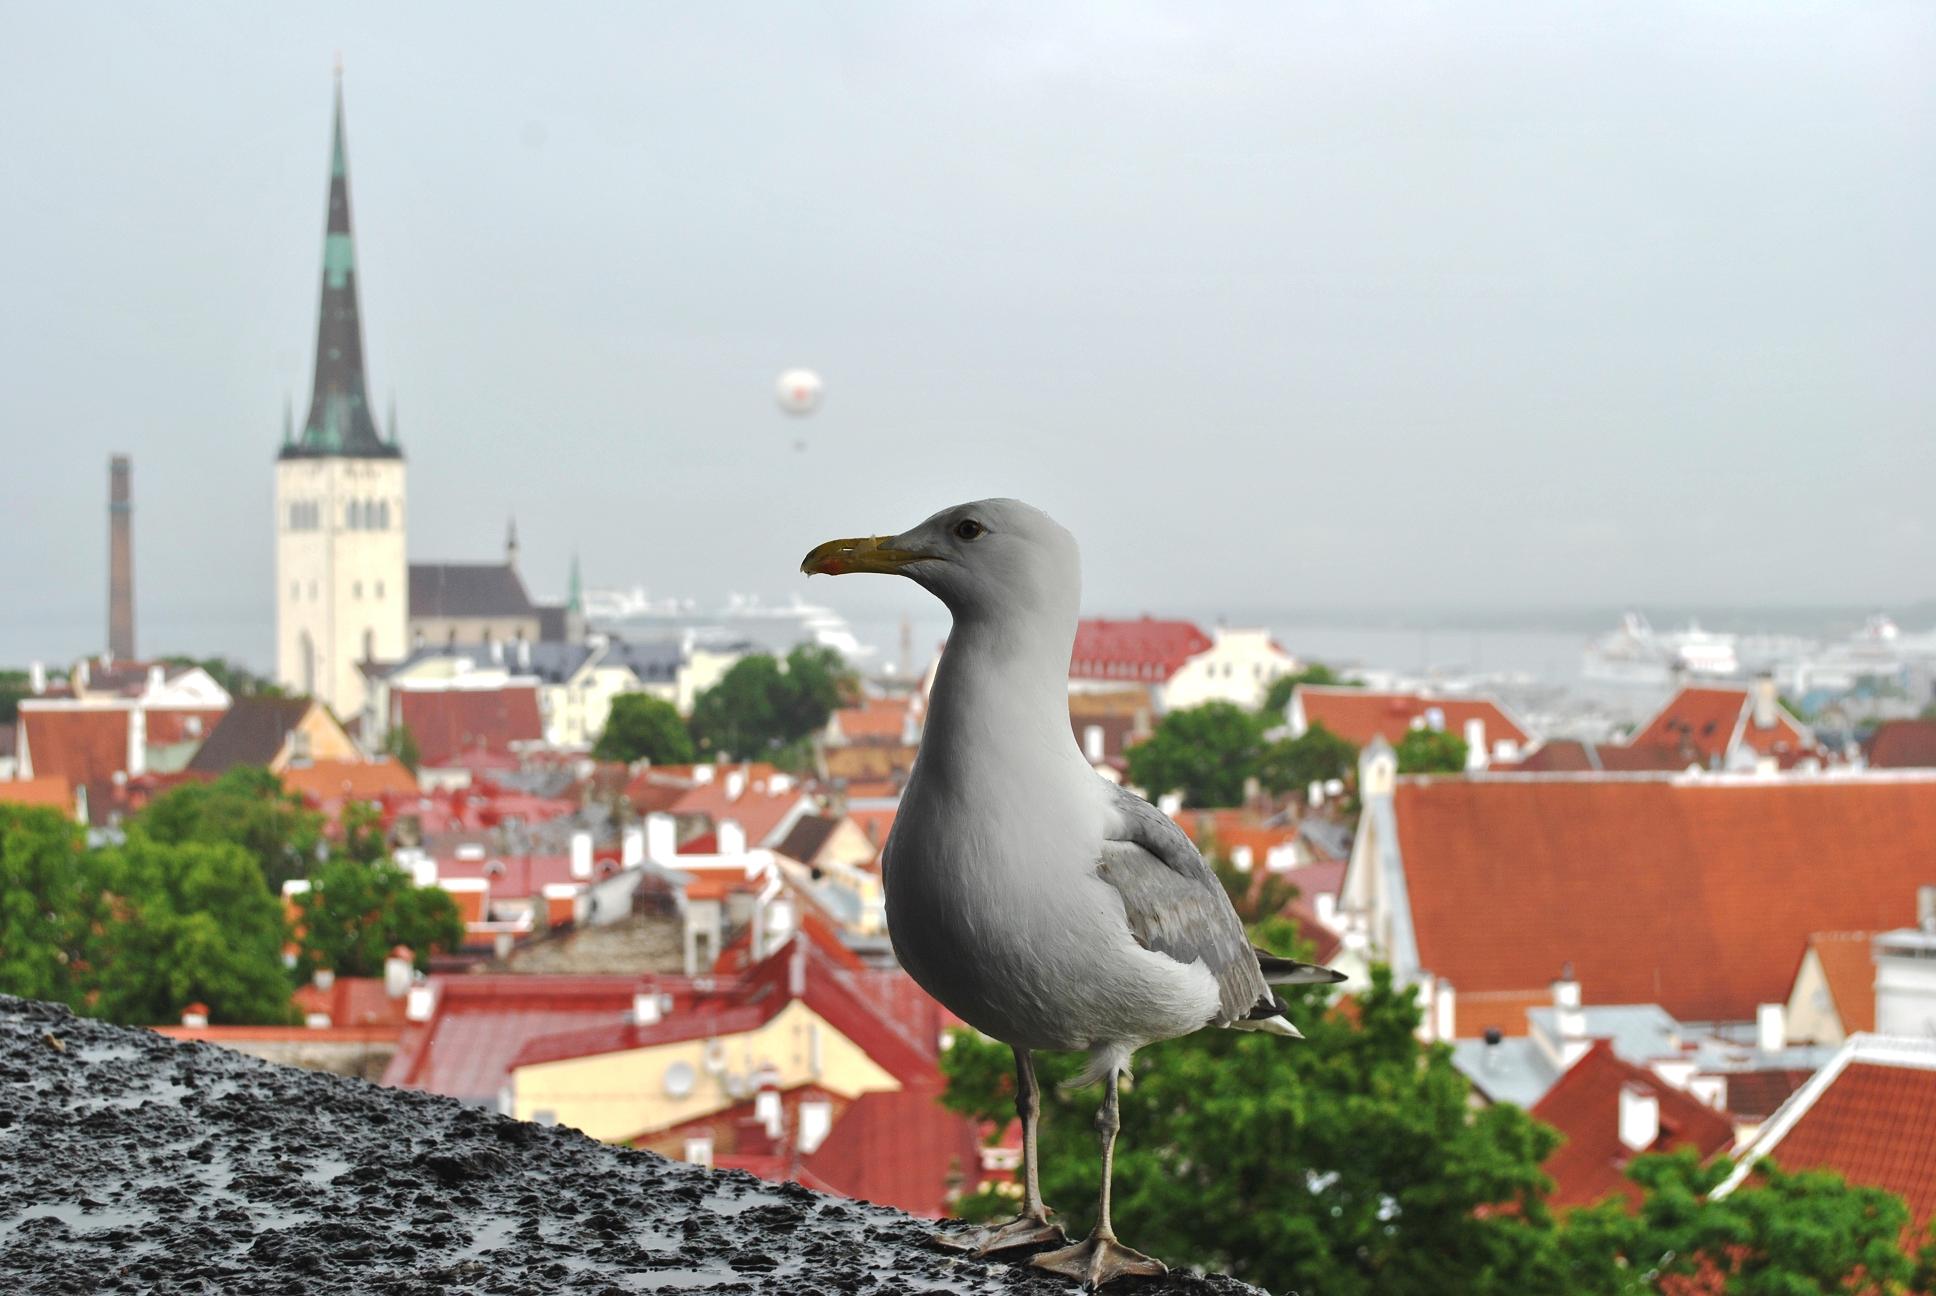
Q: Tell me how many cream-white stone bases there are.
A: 1